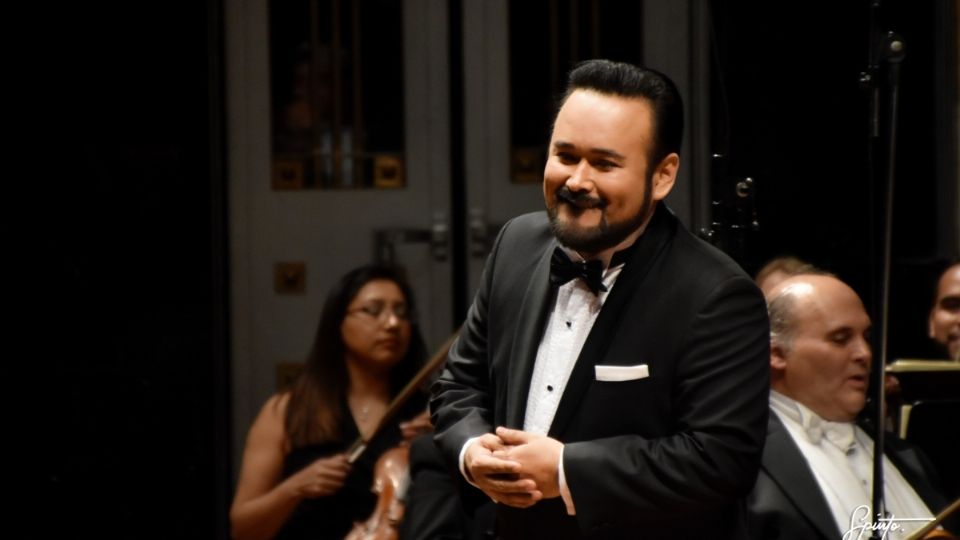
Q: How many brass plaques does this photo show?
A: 5